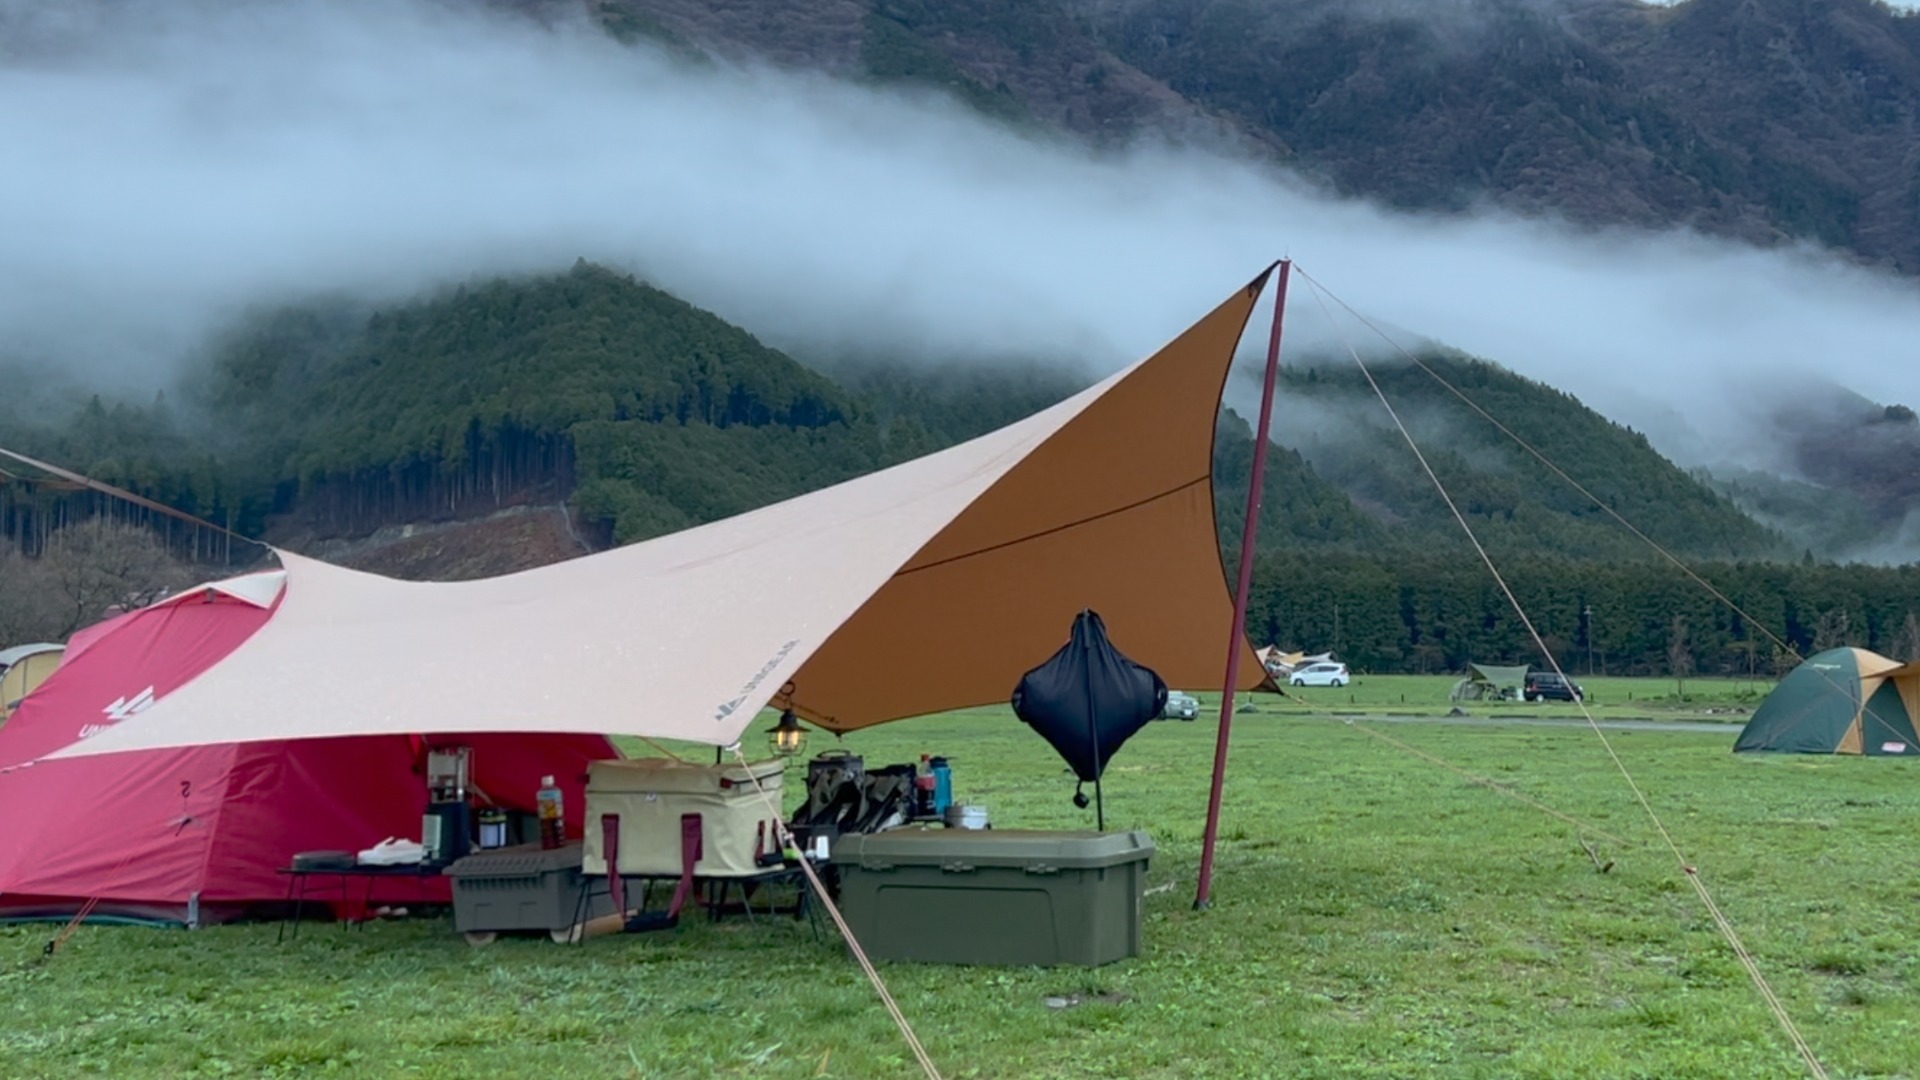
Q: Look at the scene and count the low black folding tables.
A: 2